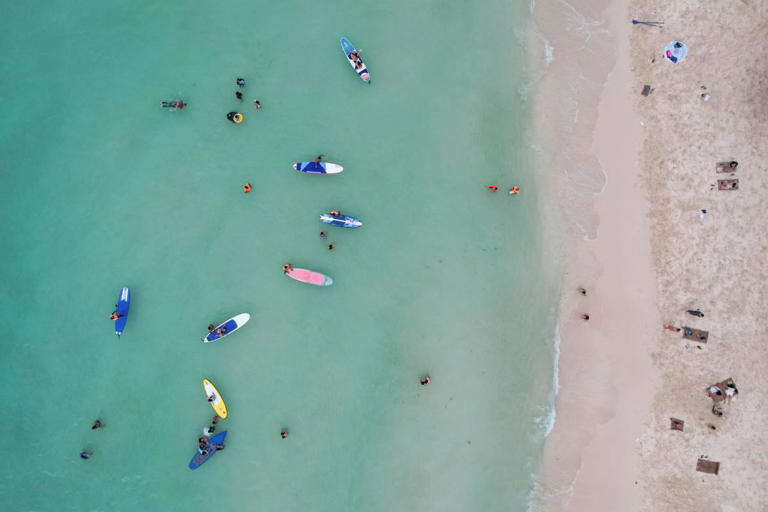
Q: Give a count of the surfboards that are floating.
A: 8